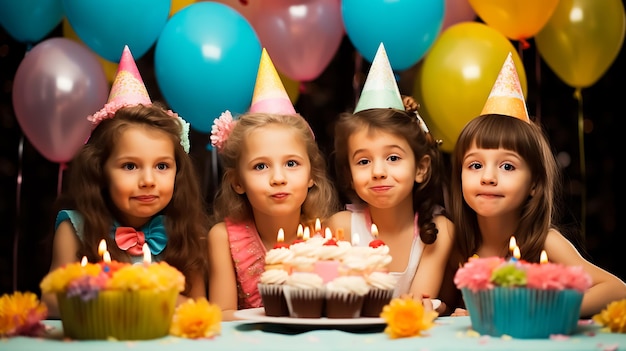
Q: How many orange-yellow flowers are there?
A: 4